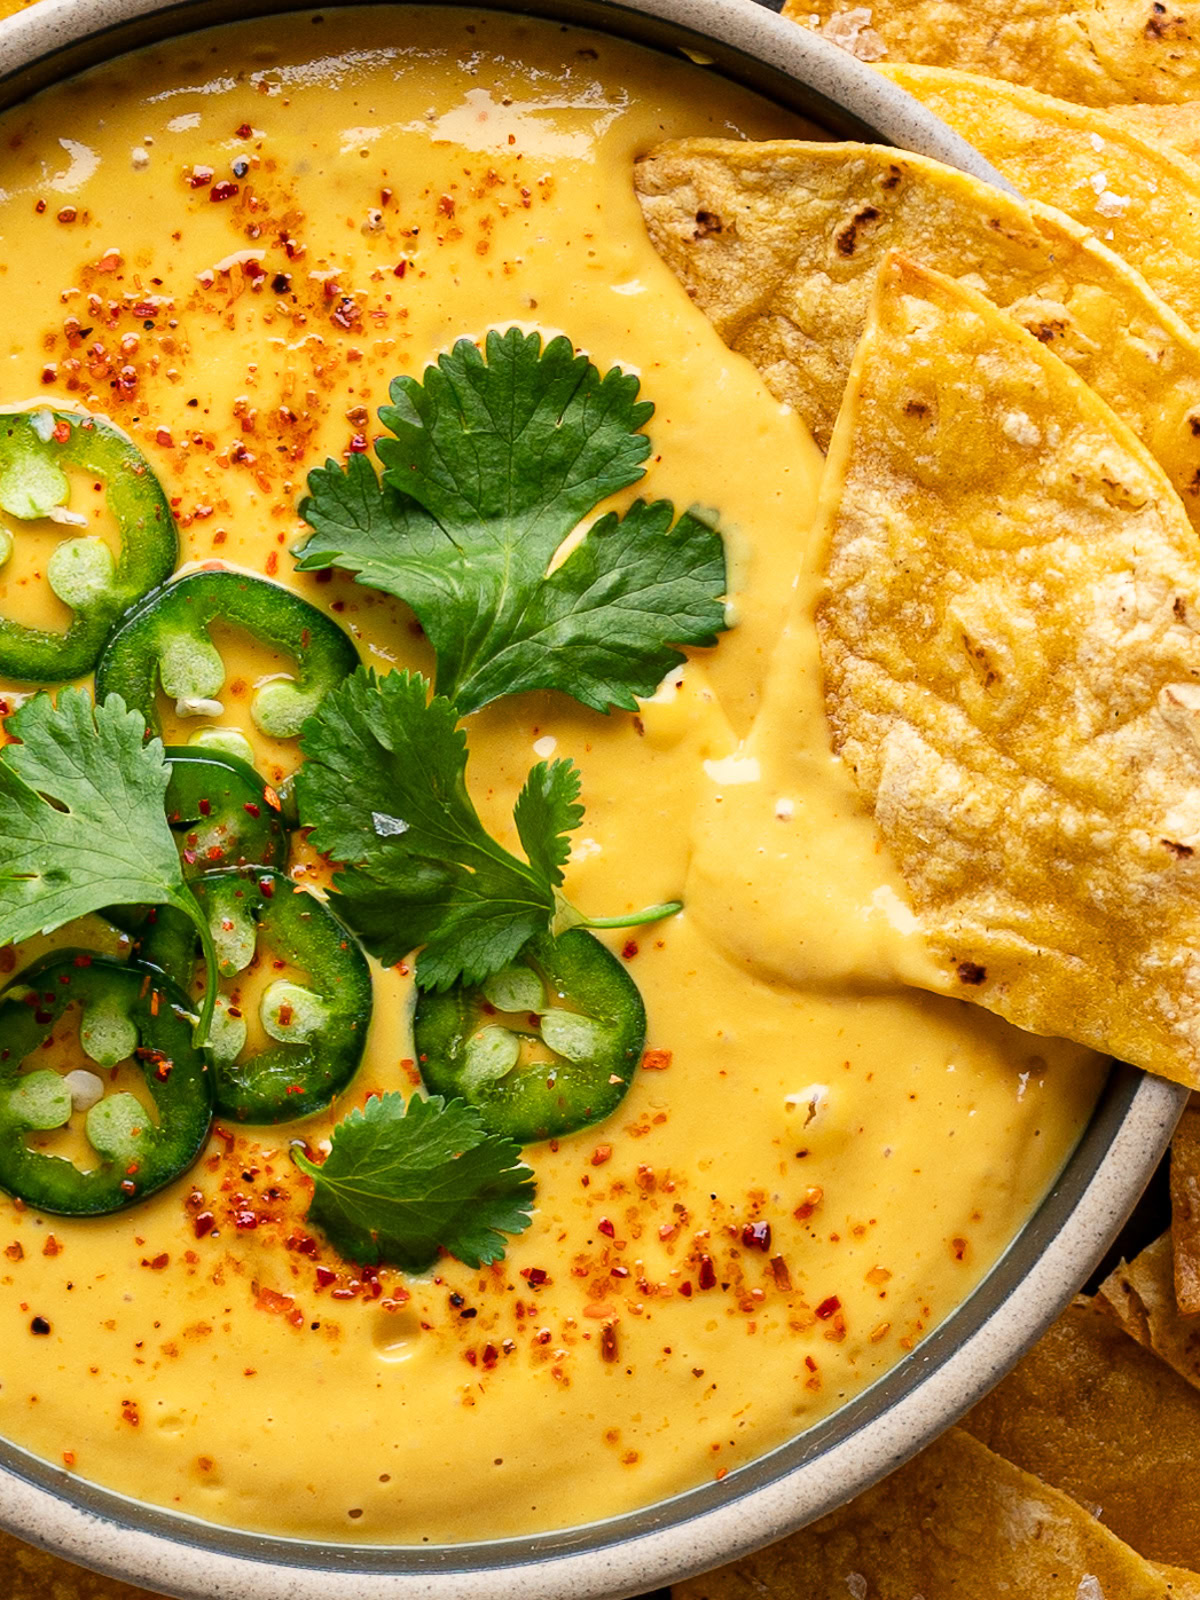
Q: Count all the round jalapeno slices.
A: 6